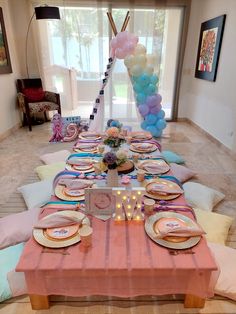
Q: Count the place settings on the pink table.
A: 10